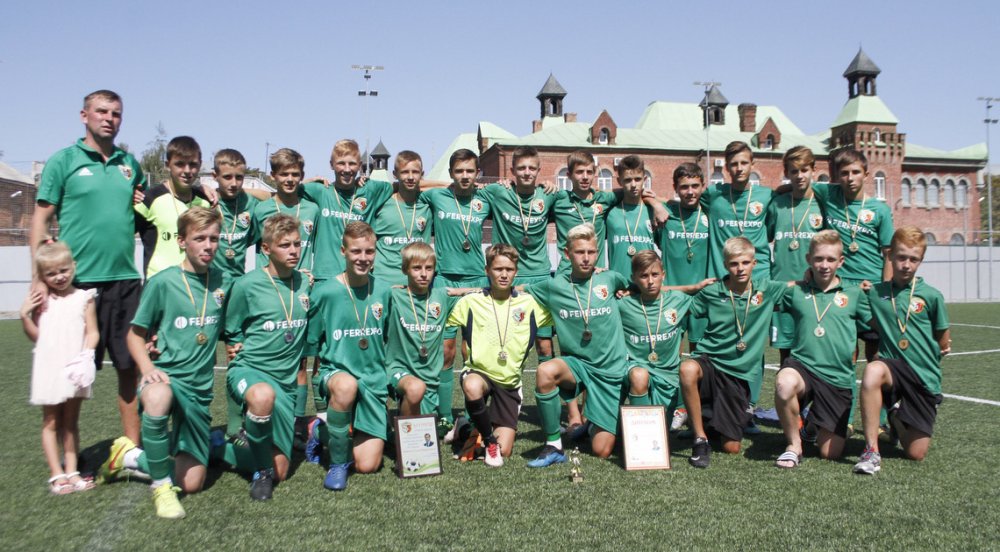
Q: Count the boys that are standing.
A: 13